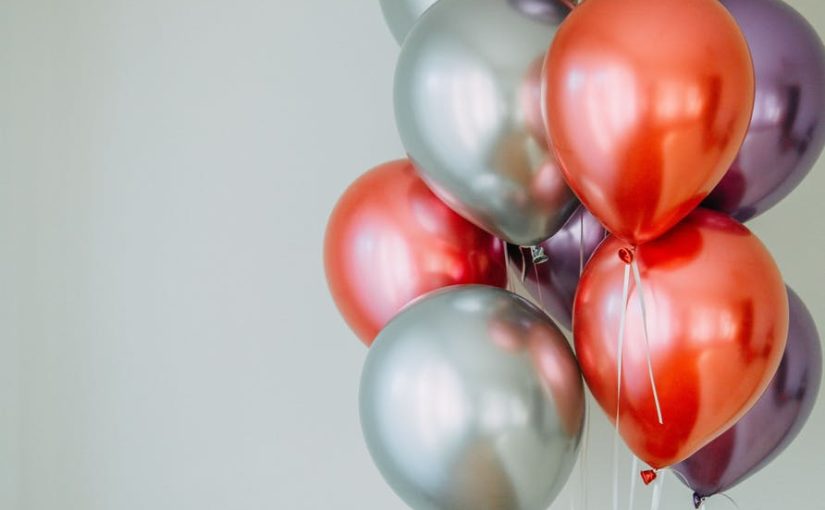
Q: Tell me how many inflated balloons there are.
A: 9